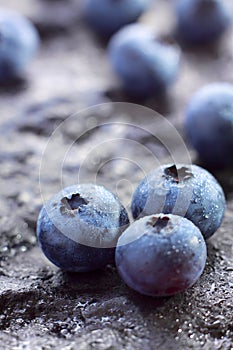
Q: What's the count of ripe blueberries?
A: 8